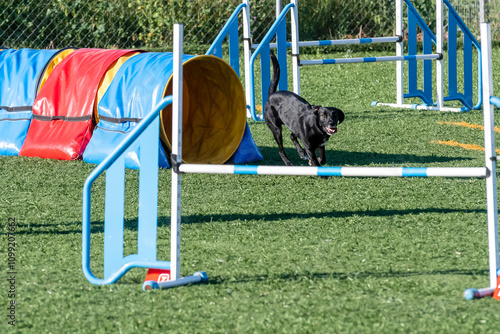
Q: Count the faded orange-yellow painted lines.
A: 2